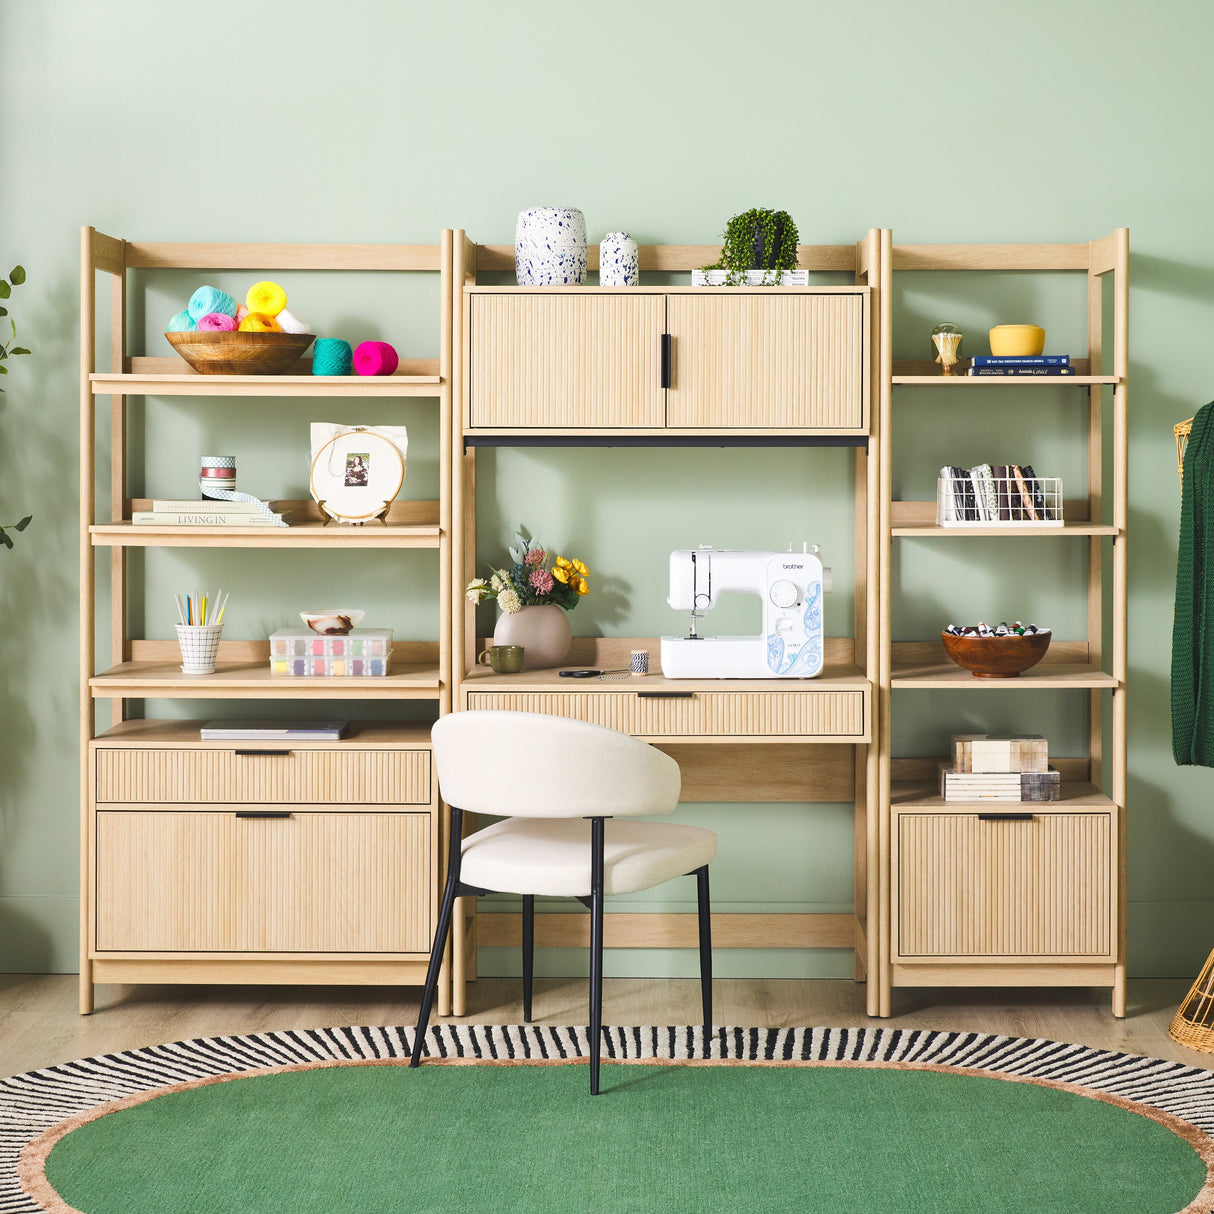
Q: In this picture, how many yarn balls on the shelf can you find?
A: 9